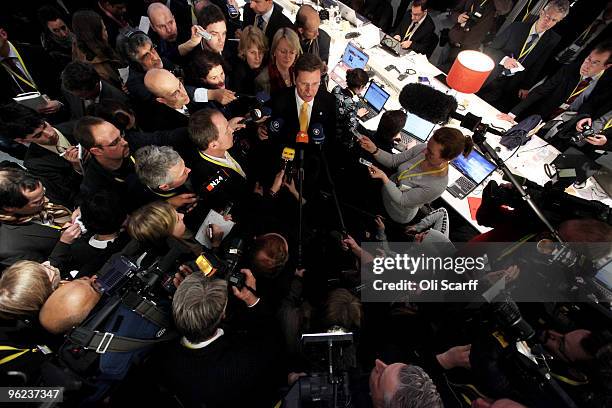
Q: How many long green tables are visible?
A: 0